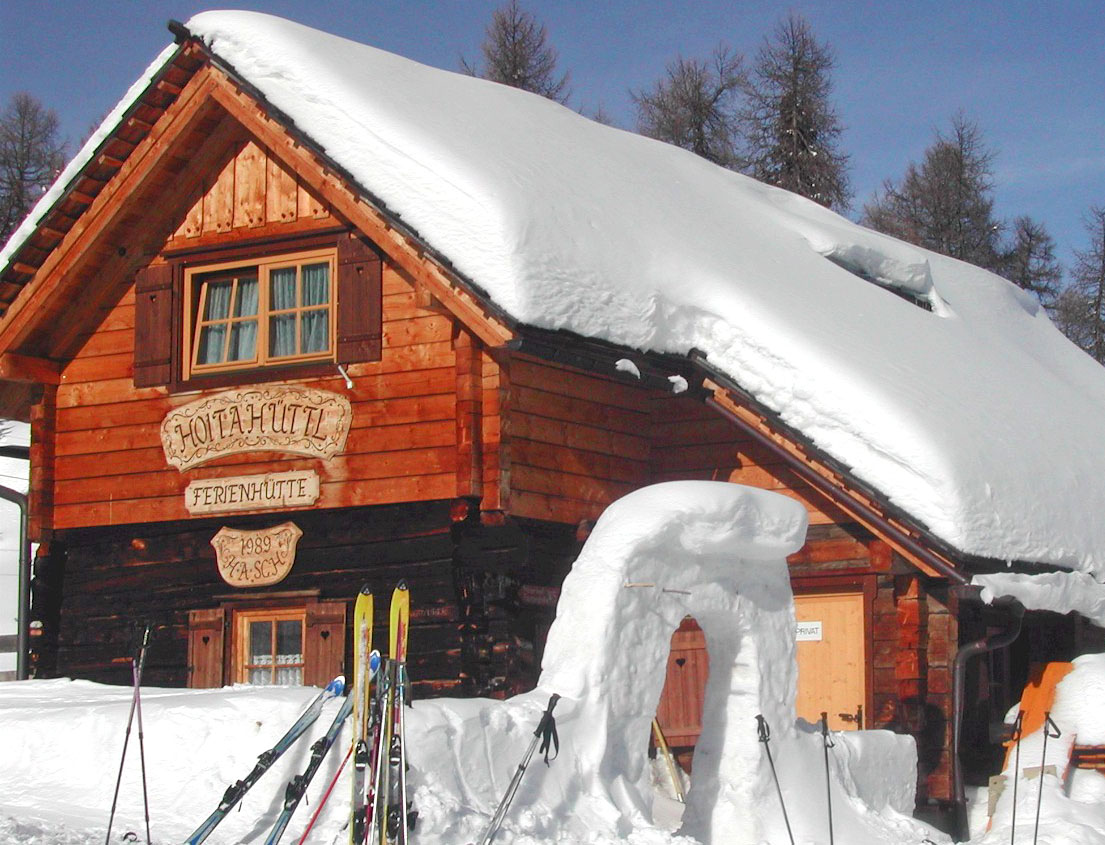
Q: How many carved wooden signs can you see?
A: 3